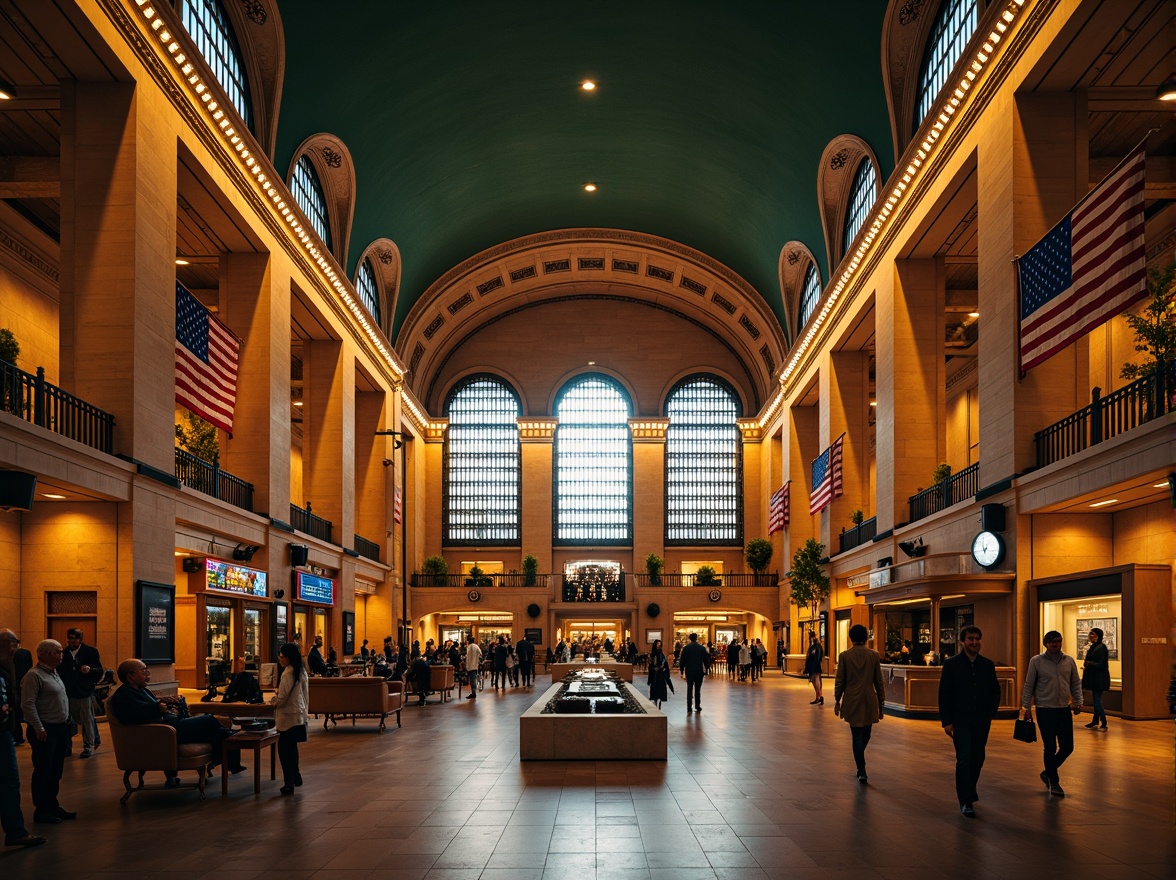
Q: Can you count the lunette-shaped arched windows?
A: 6